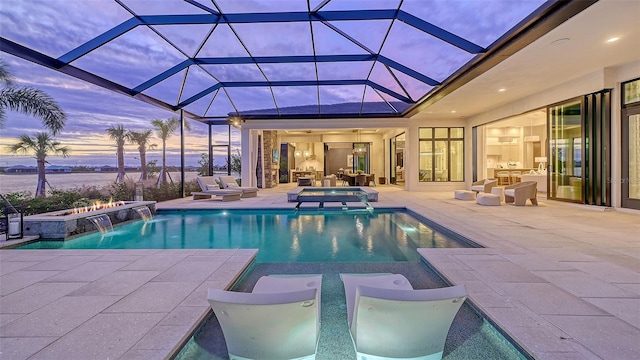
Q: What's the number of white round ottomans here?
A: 2